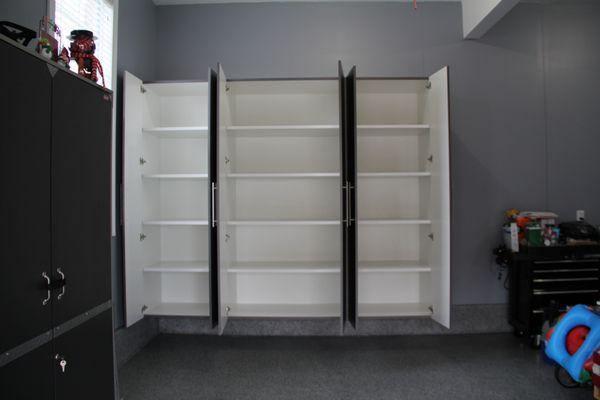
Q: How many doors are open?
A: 6